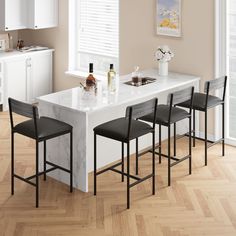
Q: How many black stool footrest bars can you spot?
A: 12